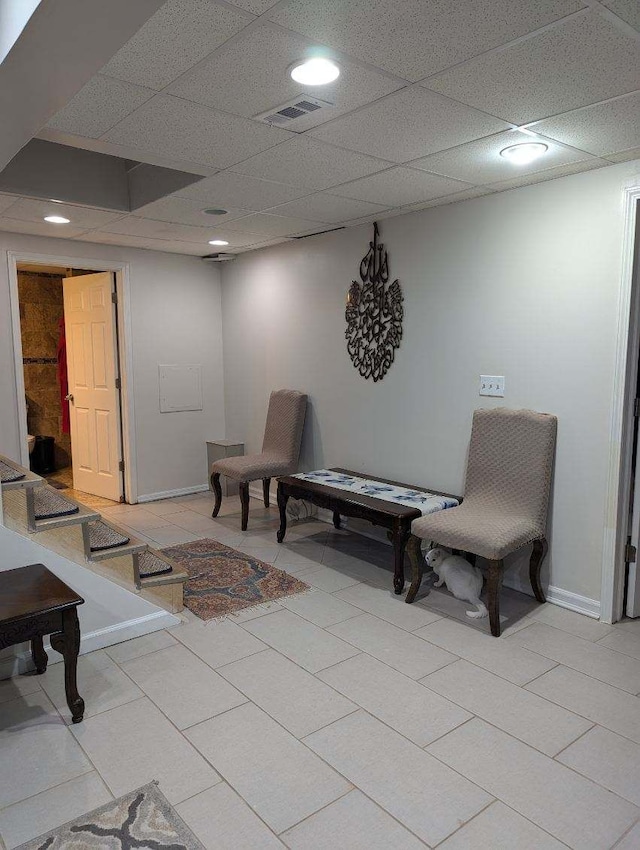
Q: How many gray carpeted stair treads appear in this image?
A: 4